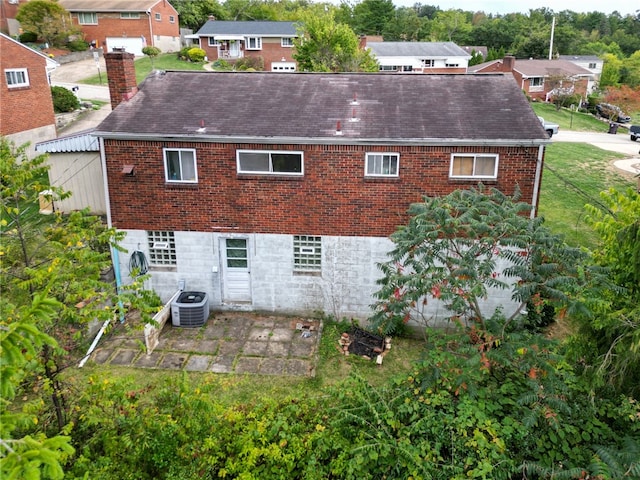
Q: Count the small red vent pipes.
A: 4